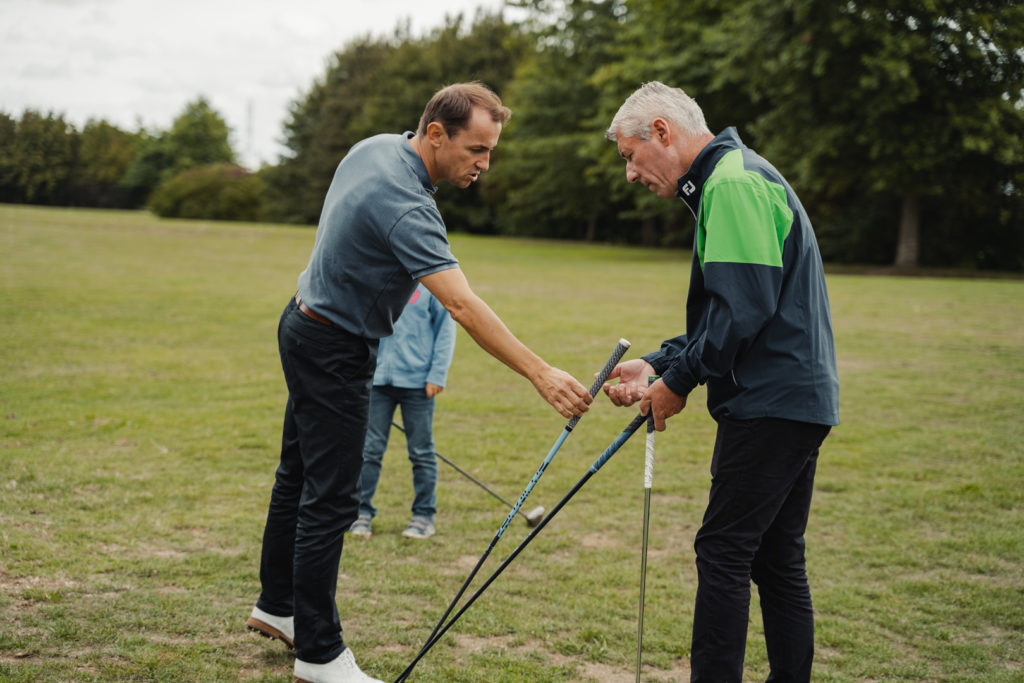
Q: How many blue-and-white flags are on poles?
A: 0